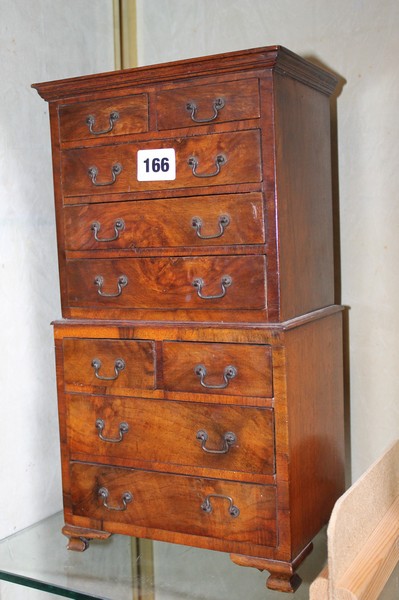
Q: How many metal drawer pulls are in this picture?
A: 14